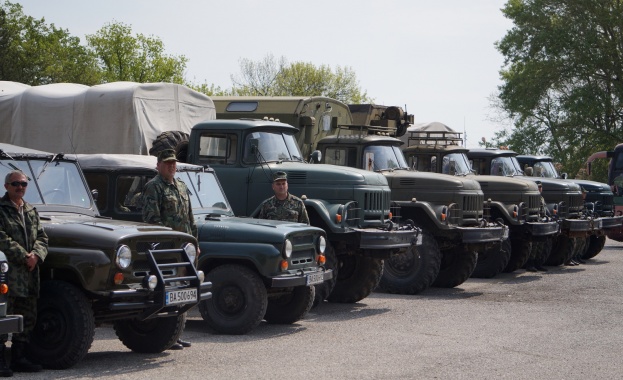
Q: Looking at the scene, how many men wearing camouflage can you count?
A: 3